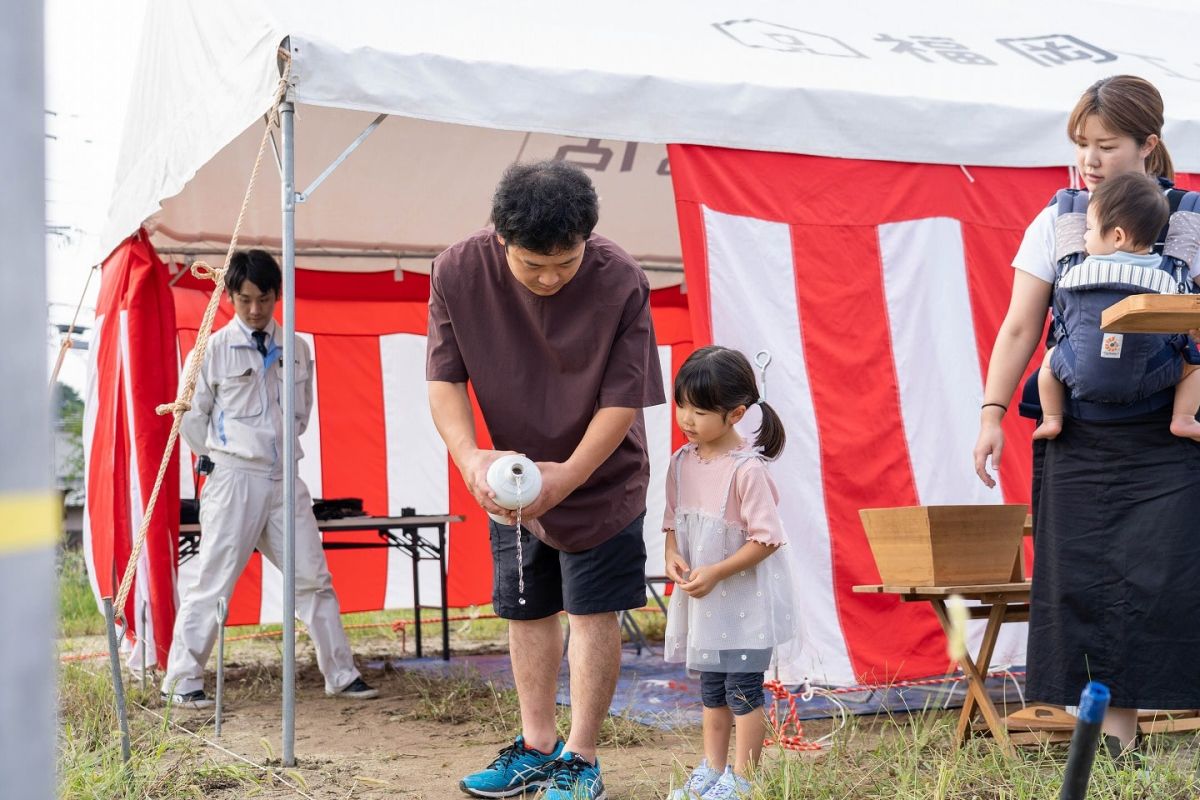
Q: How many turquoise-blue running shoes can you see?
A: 2